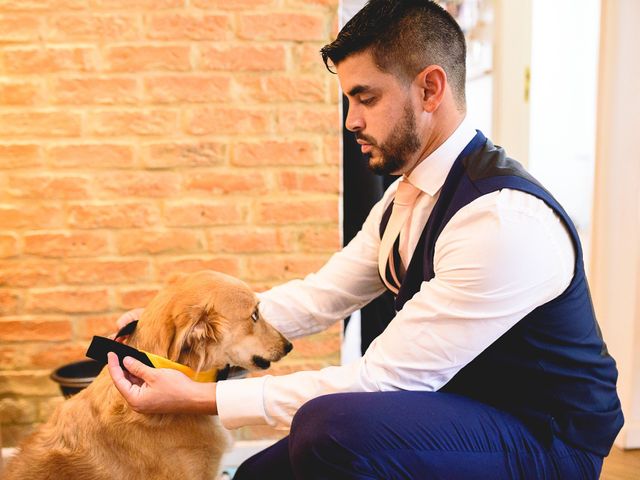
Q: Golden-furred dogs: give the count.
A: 1